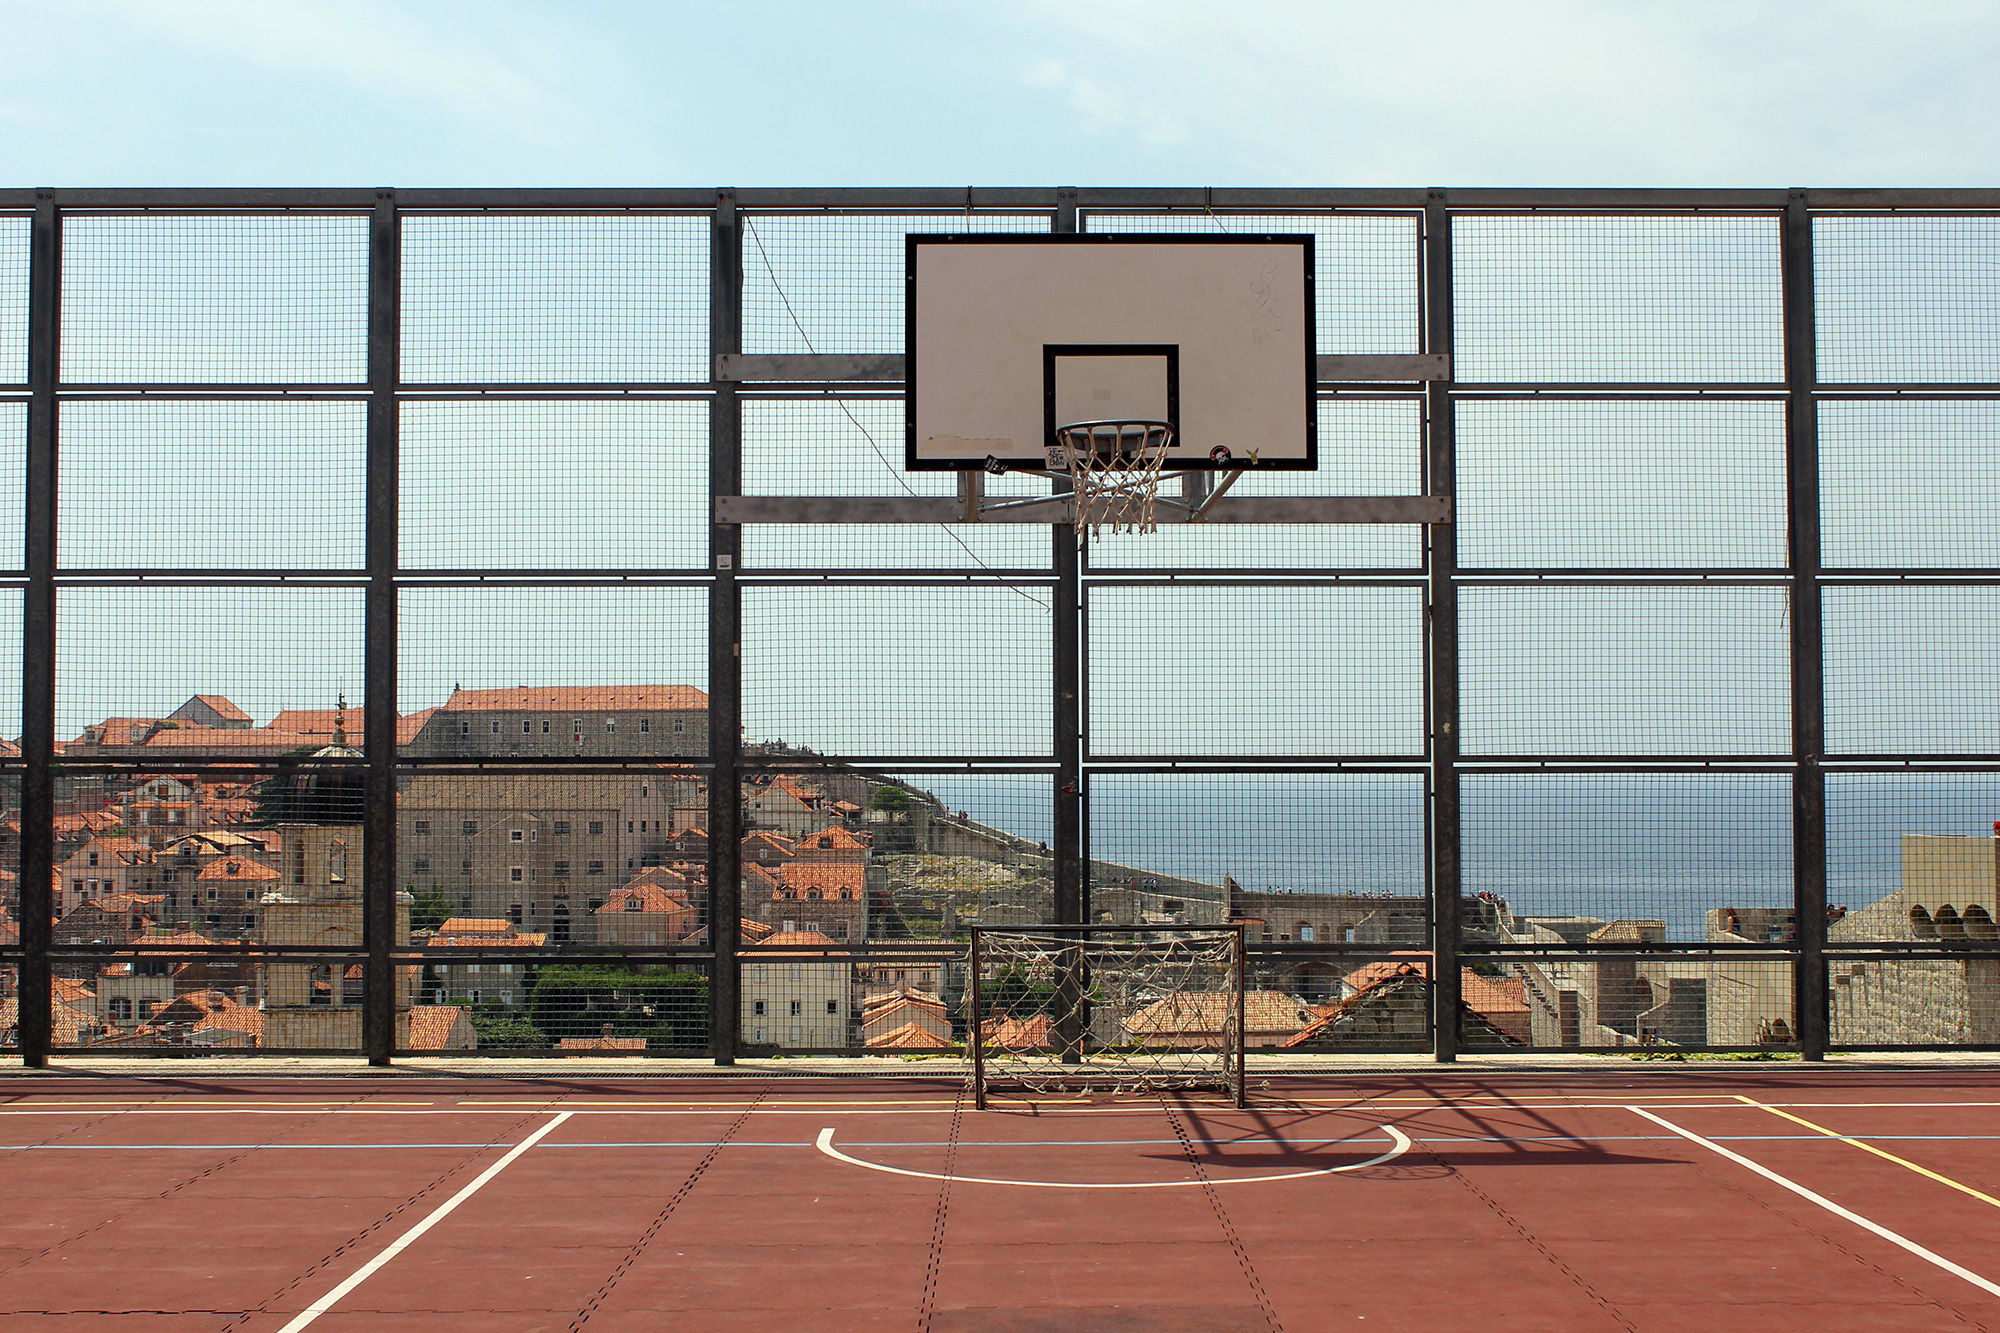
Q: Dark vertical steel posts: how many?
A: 6